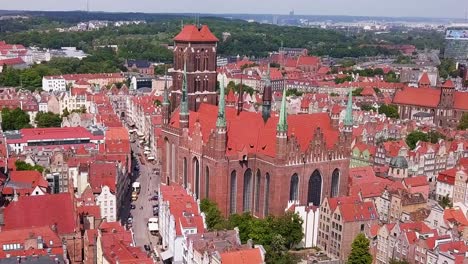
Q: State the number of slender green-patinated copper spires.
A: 5